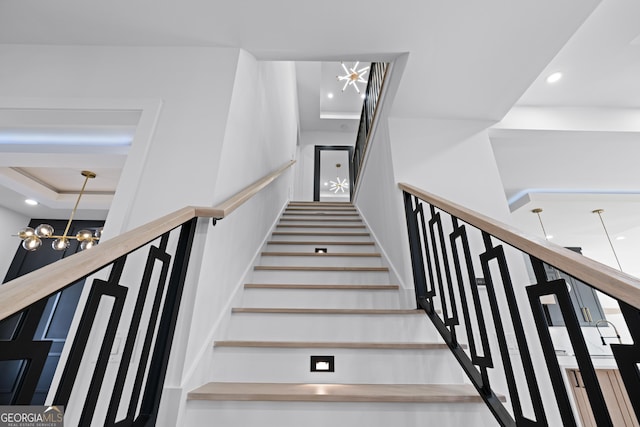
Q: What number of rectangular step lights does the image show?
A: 2